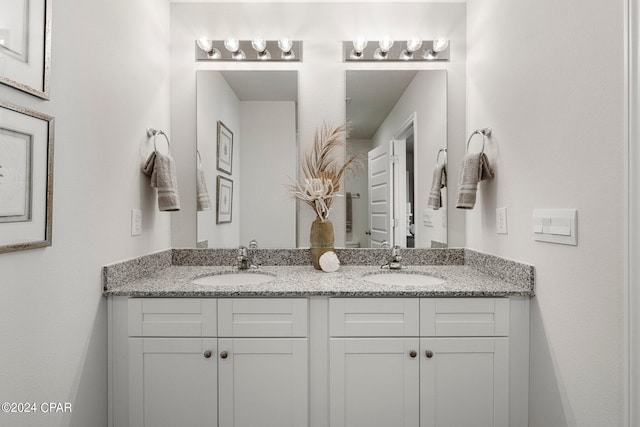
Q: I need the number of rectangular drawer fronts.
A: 4